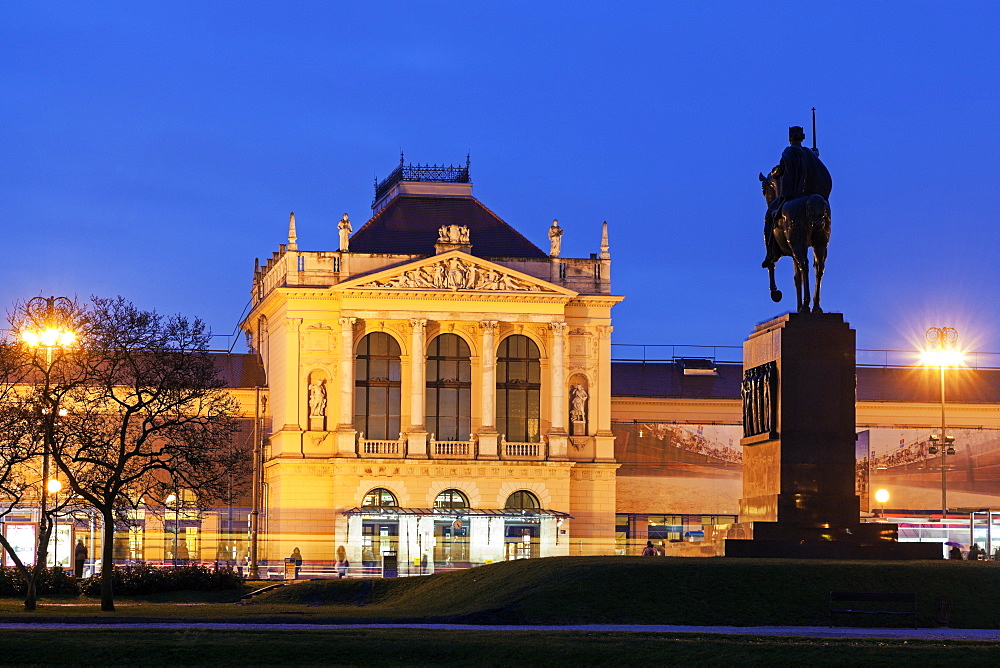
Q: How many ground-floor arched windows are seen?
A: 3